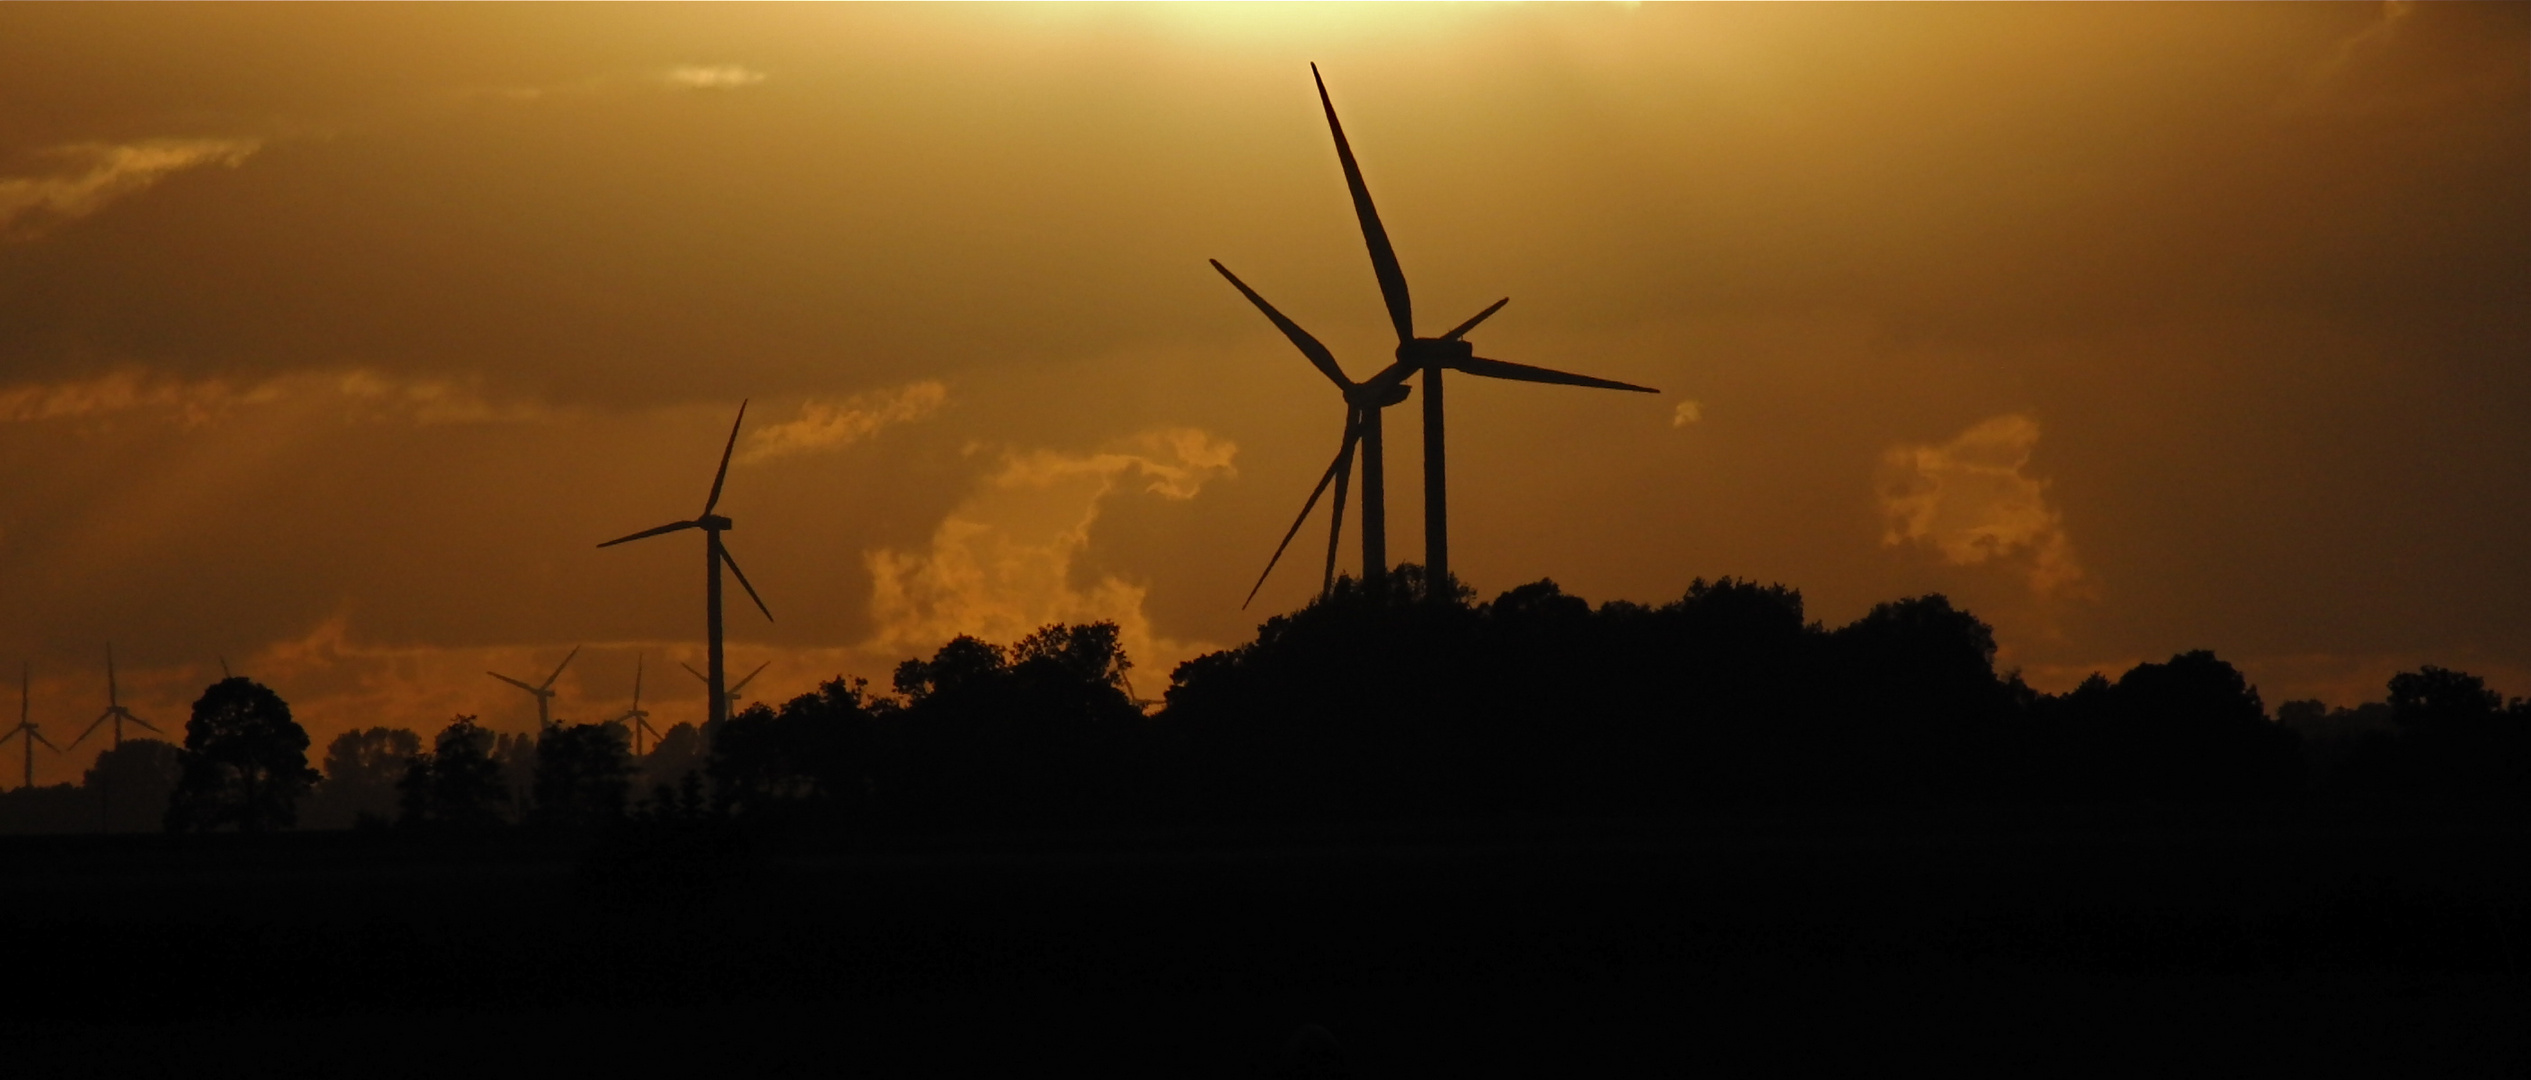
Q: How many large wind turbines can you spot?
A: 3